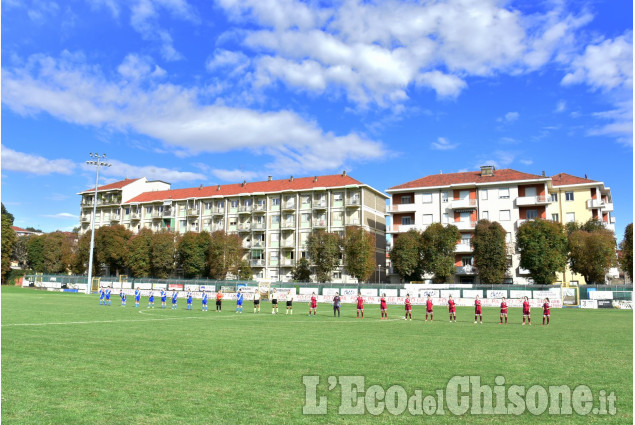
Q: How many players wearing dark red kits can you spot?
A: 10